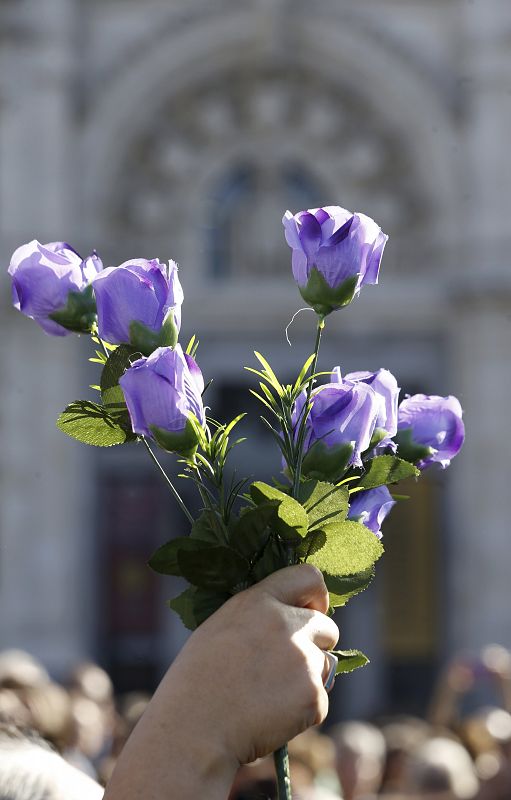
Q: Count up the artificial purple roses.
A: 8